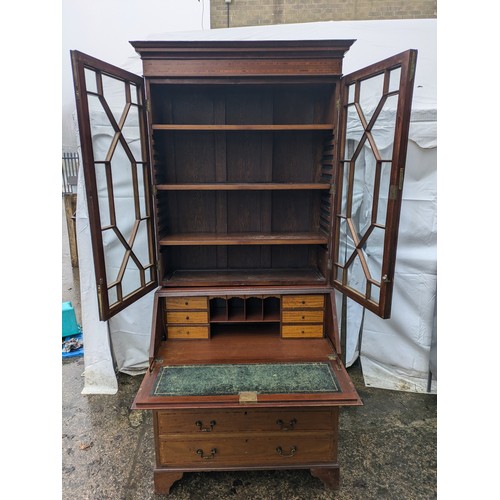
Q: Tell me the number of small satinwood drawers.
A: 6